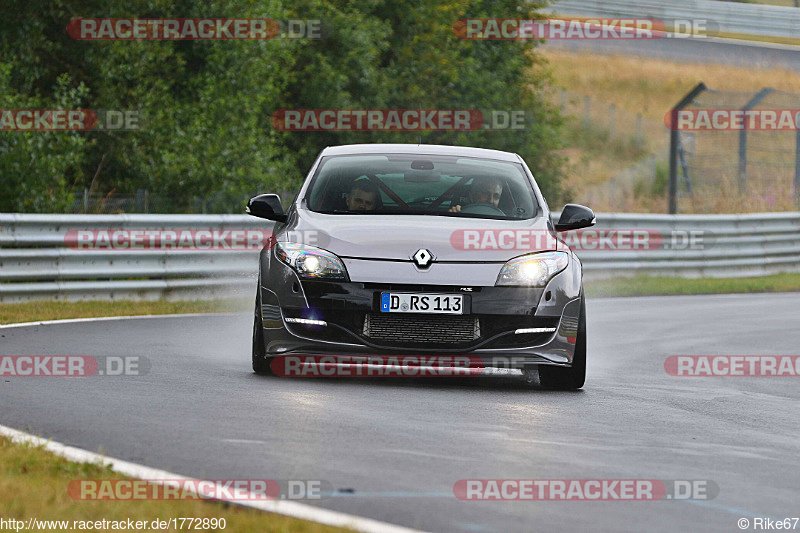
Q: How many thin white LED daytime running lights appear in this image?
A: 2